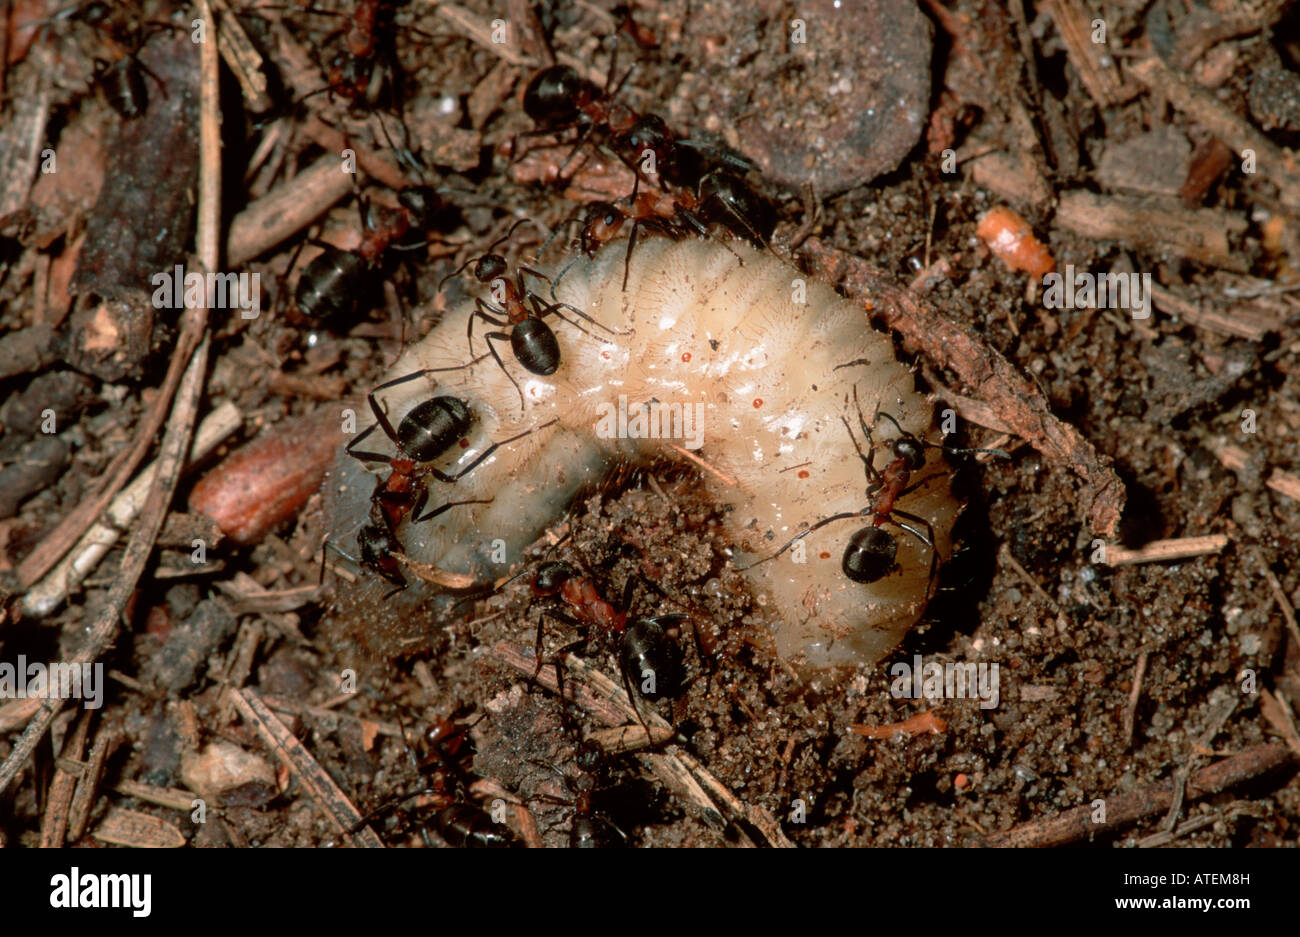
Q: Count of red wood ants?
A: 11